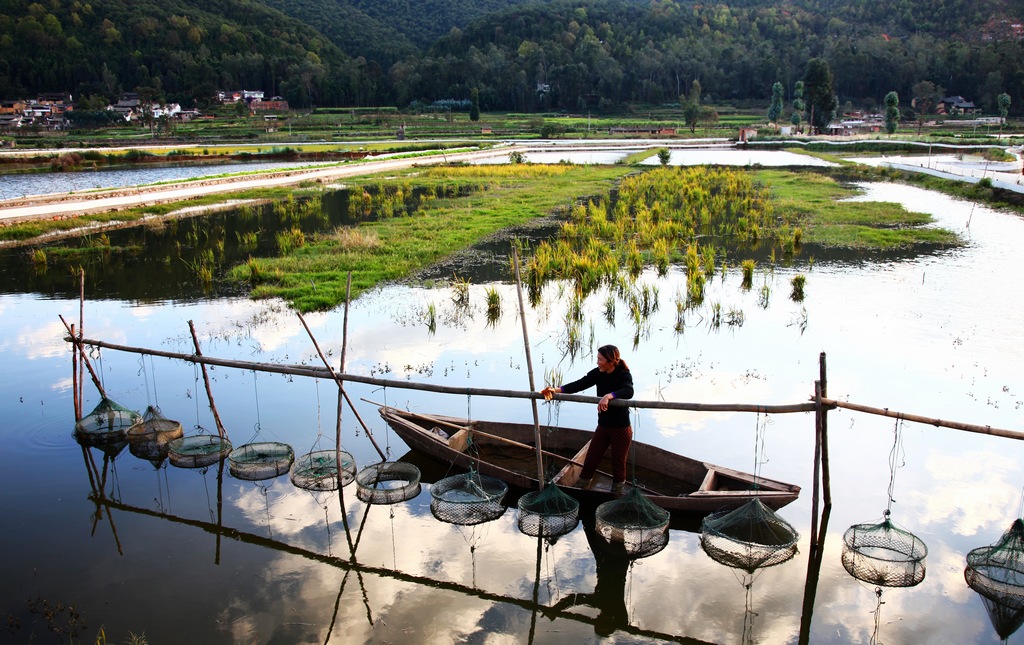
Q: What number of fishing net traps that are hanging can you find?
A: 12